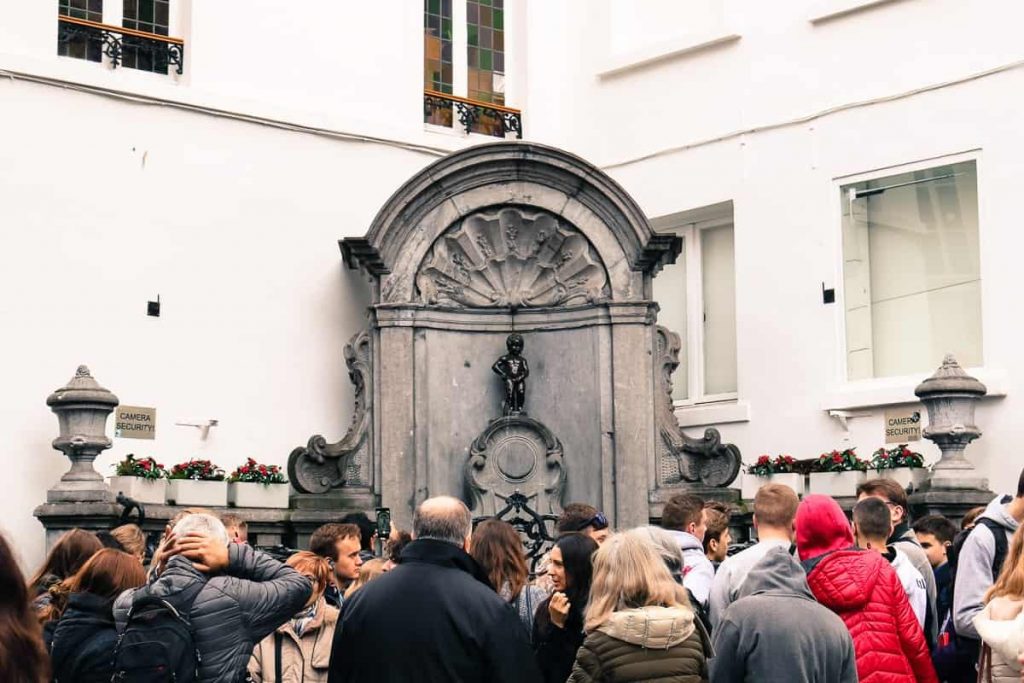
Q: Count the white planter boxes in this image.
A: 6